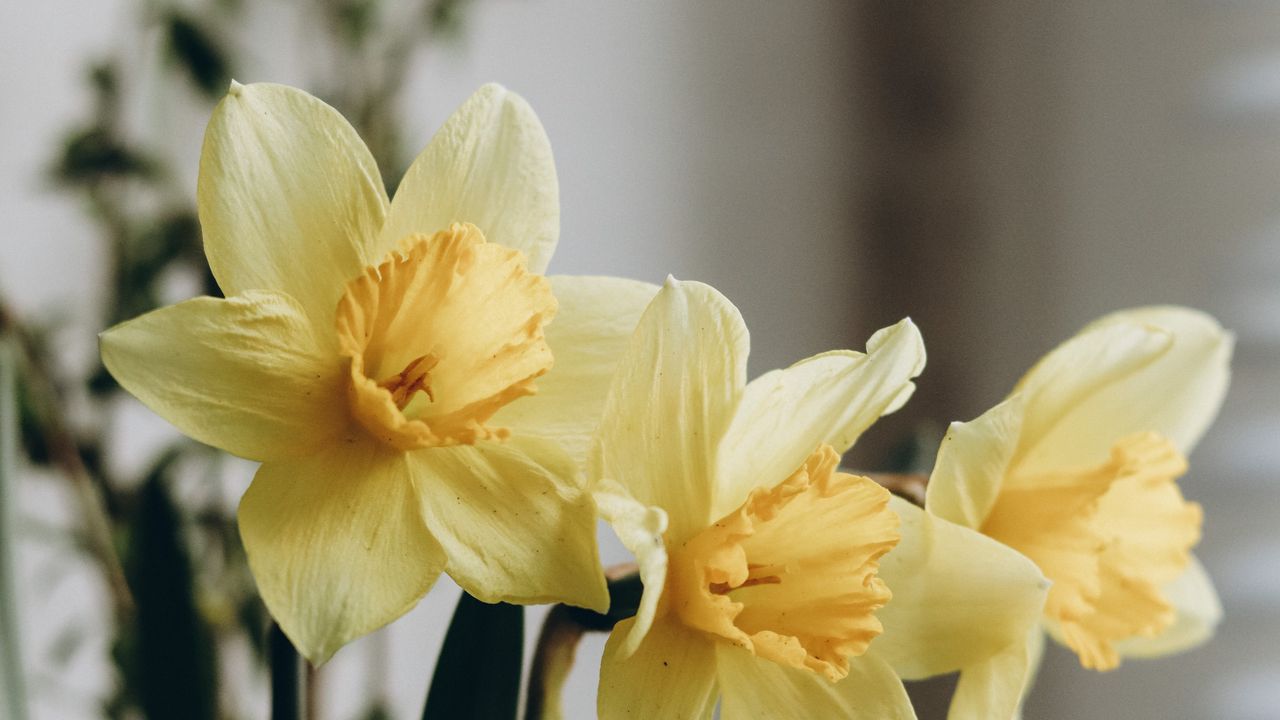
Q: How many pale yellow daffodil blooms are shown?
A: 3